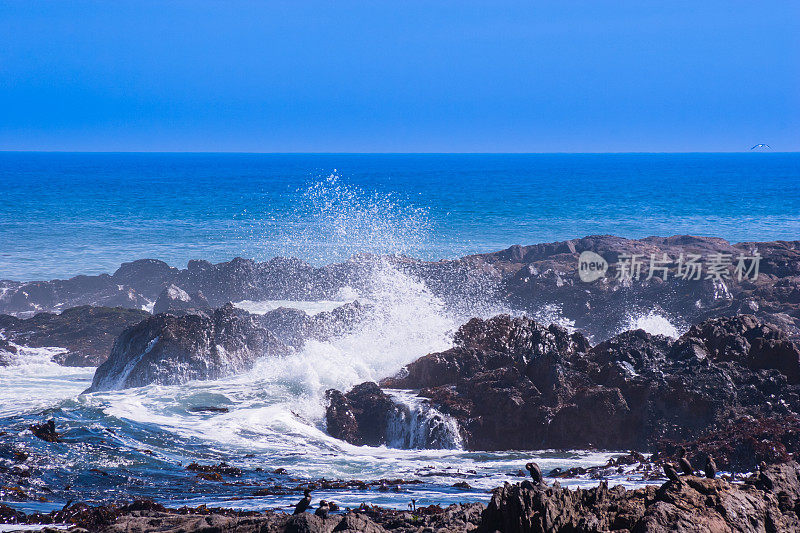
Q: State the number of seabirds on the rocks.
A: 6